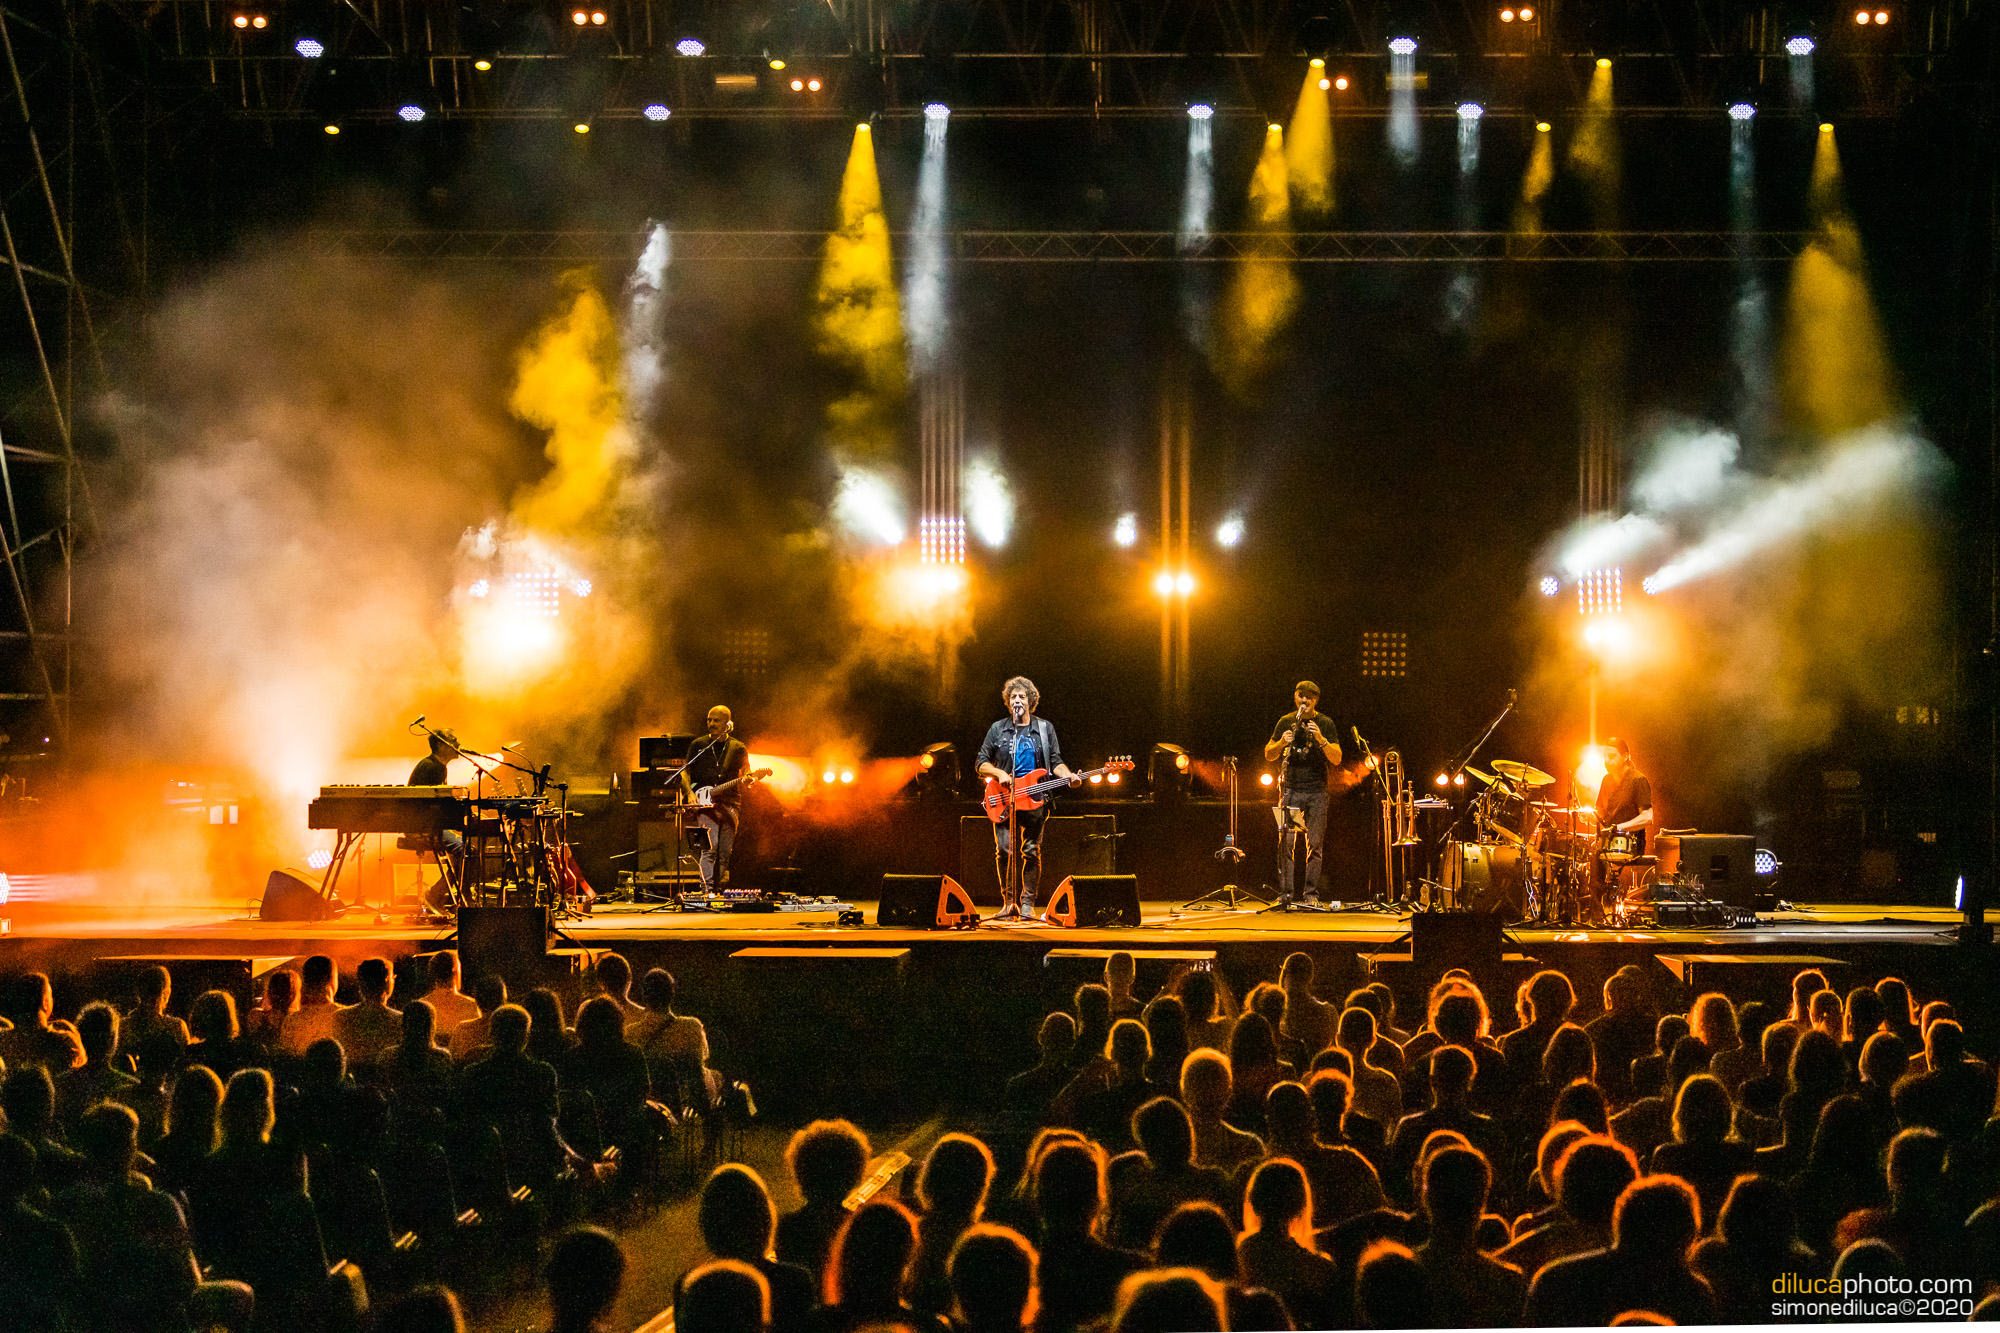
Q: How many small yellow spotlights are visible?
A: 10